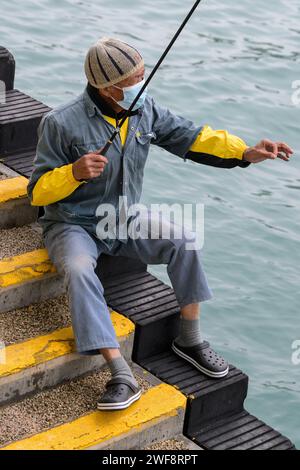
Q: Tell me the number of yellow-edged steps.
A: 4